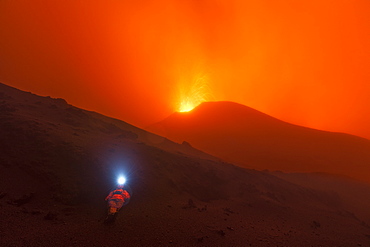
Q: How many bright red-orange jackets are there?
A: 1